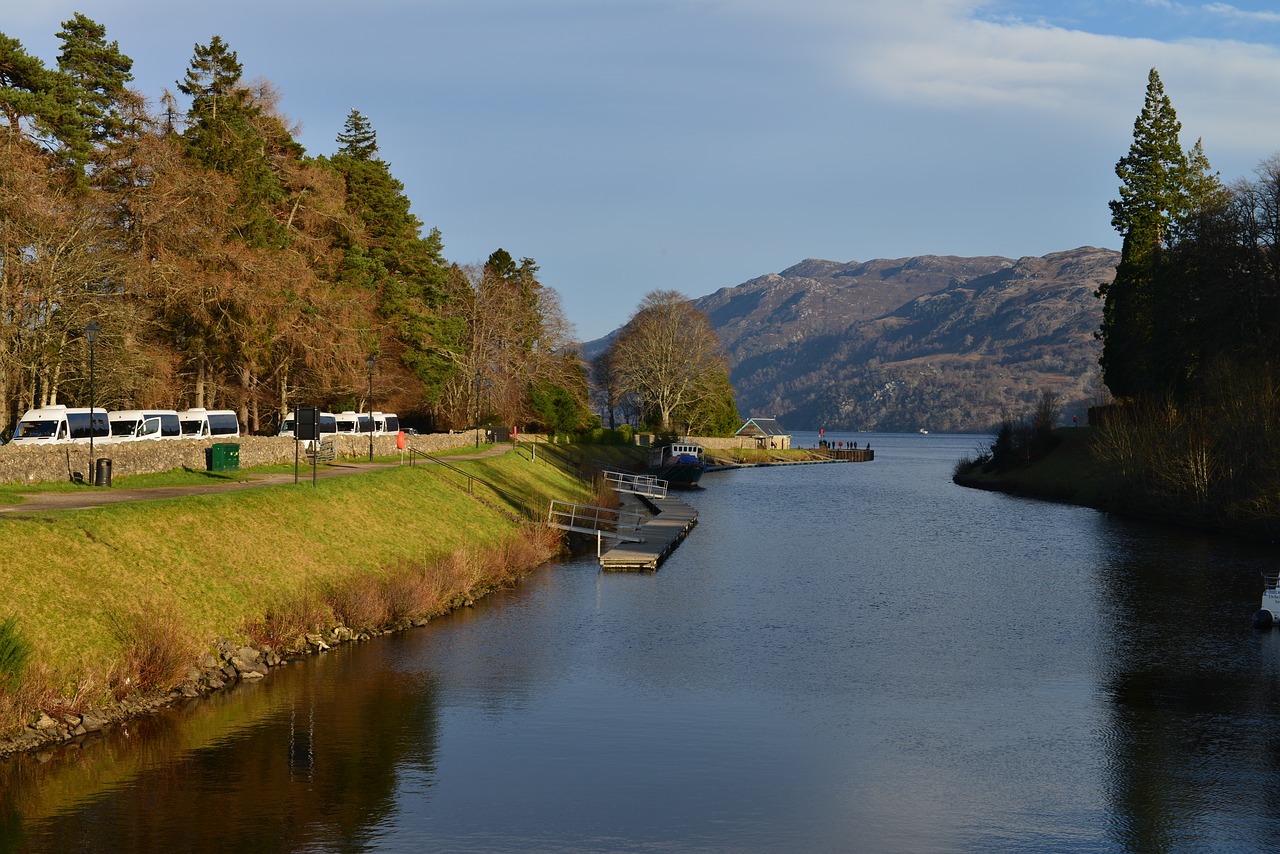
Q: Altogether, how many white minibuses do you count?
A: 6